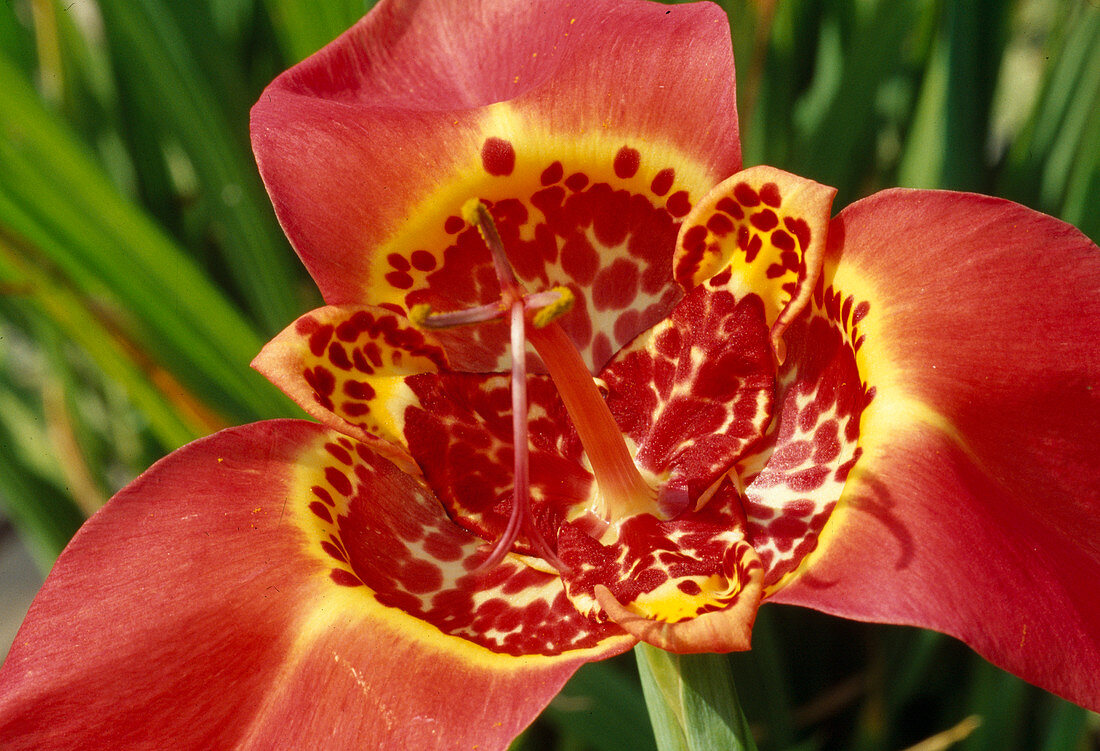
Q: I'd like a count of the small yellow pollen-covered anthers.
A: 3